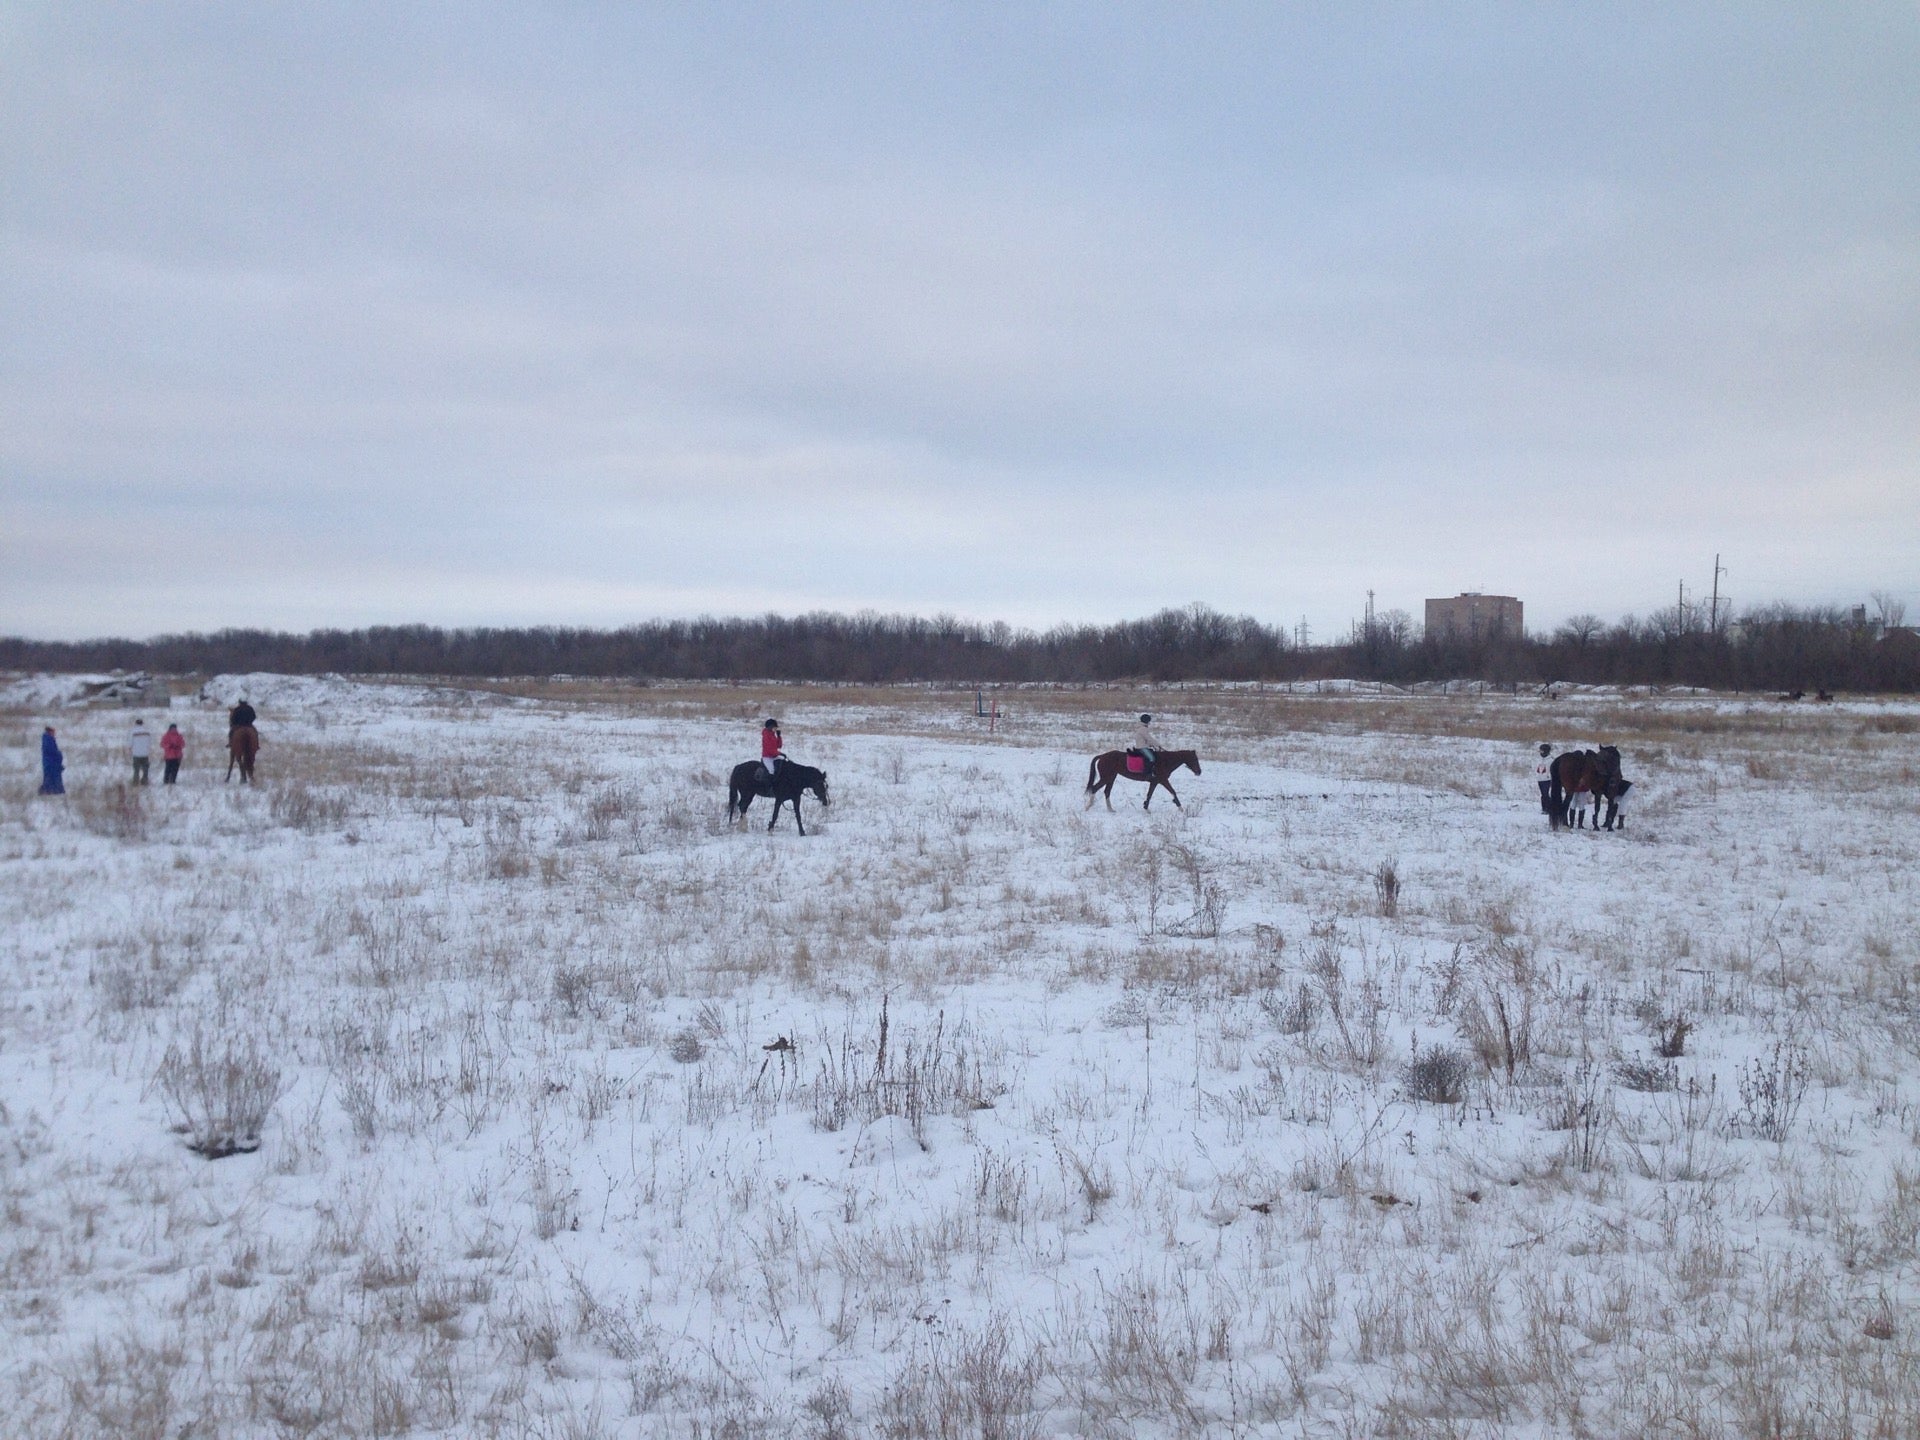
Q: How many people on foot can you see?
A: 6